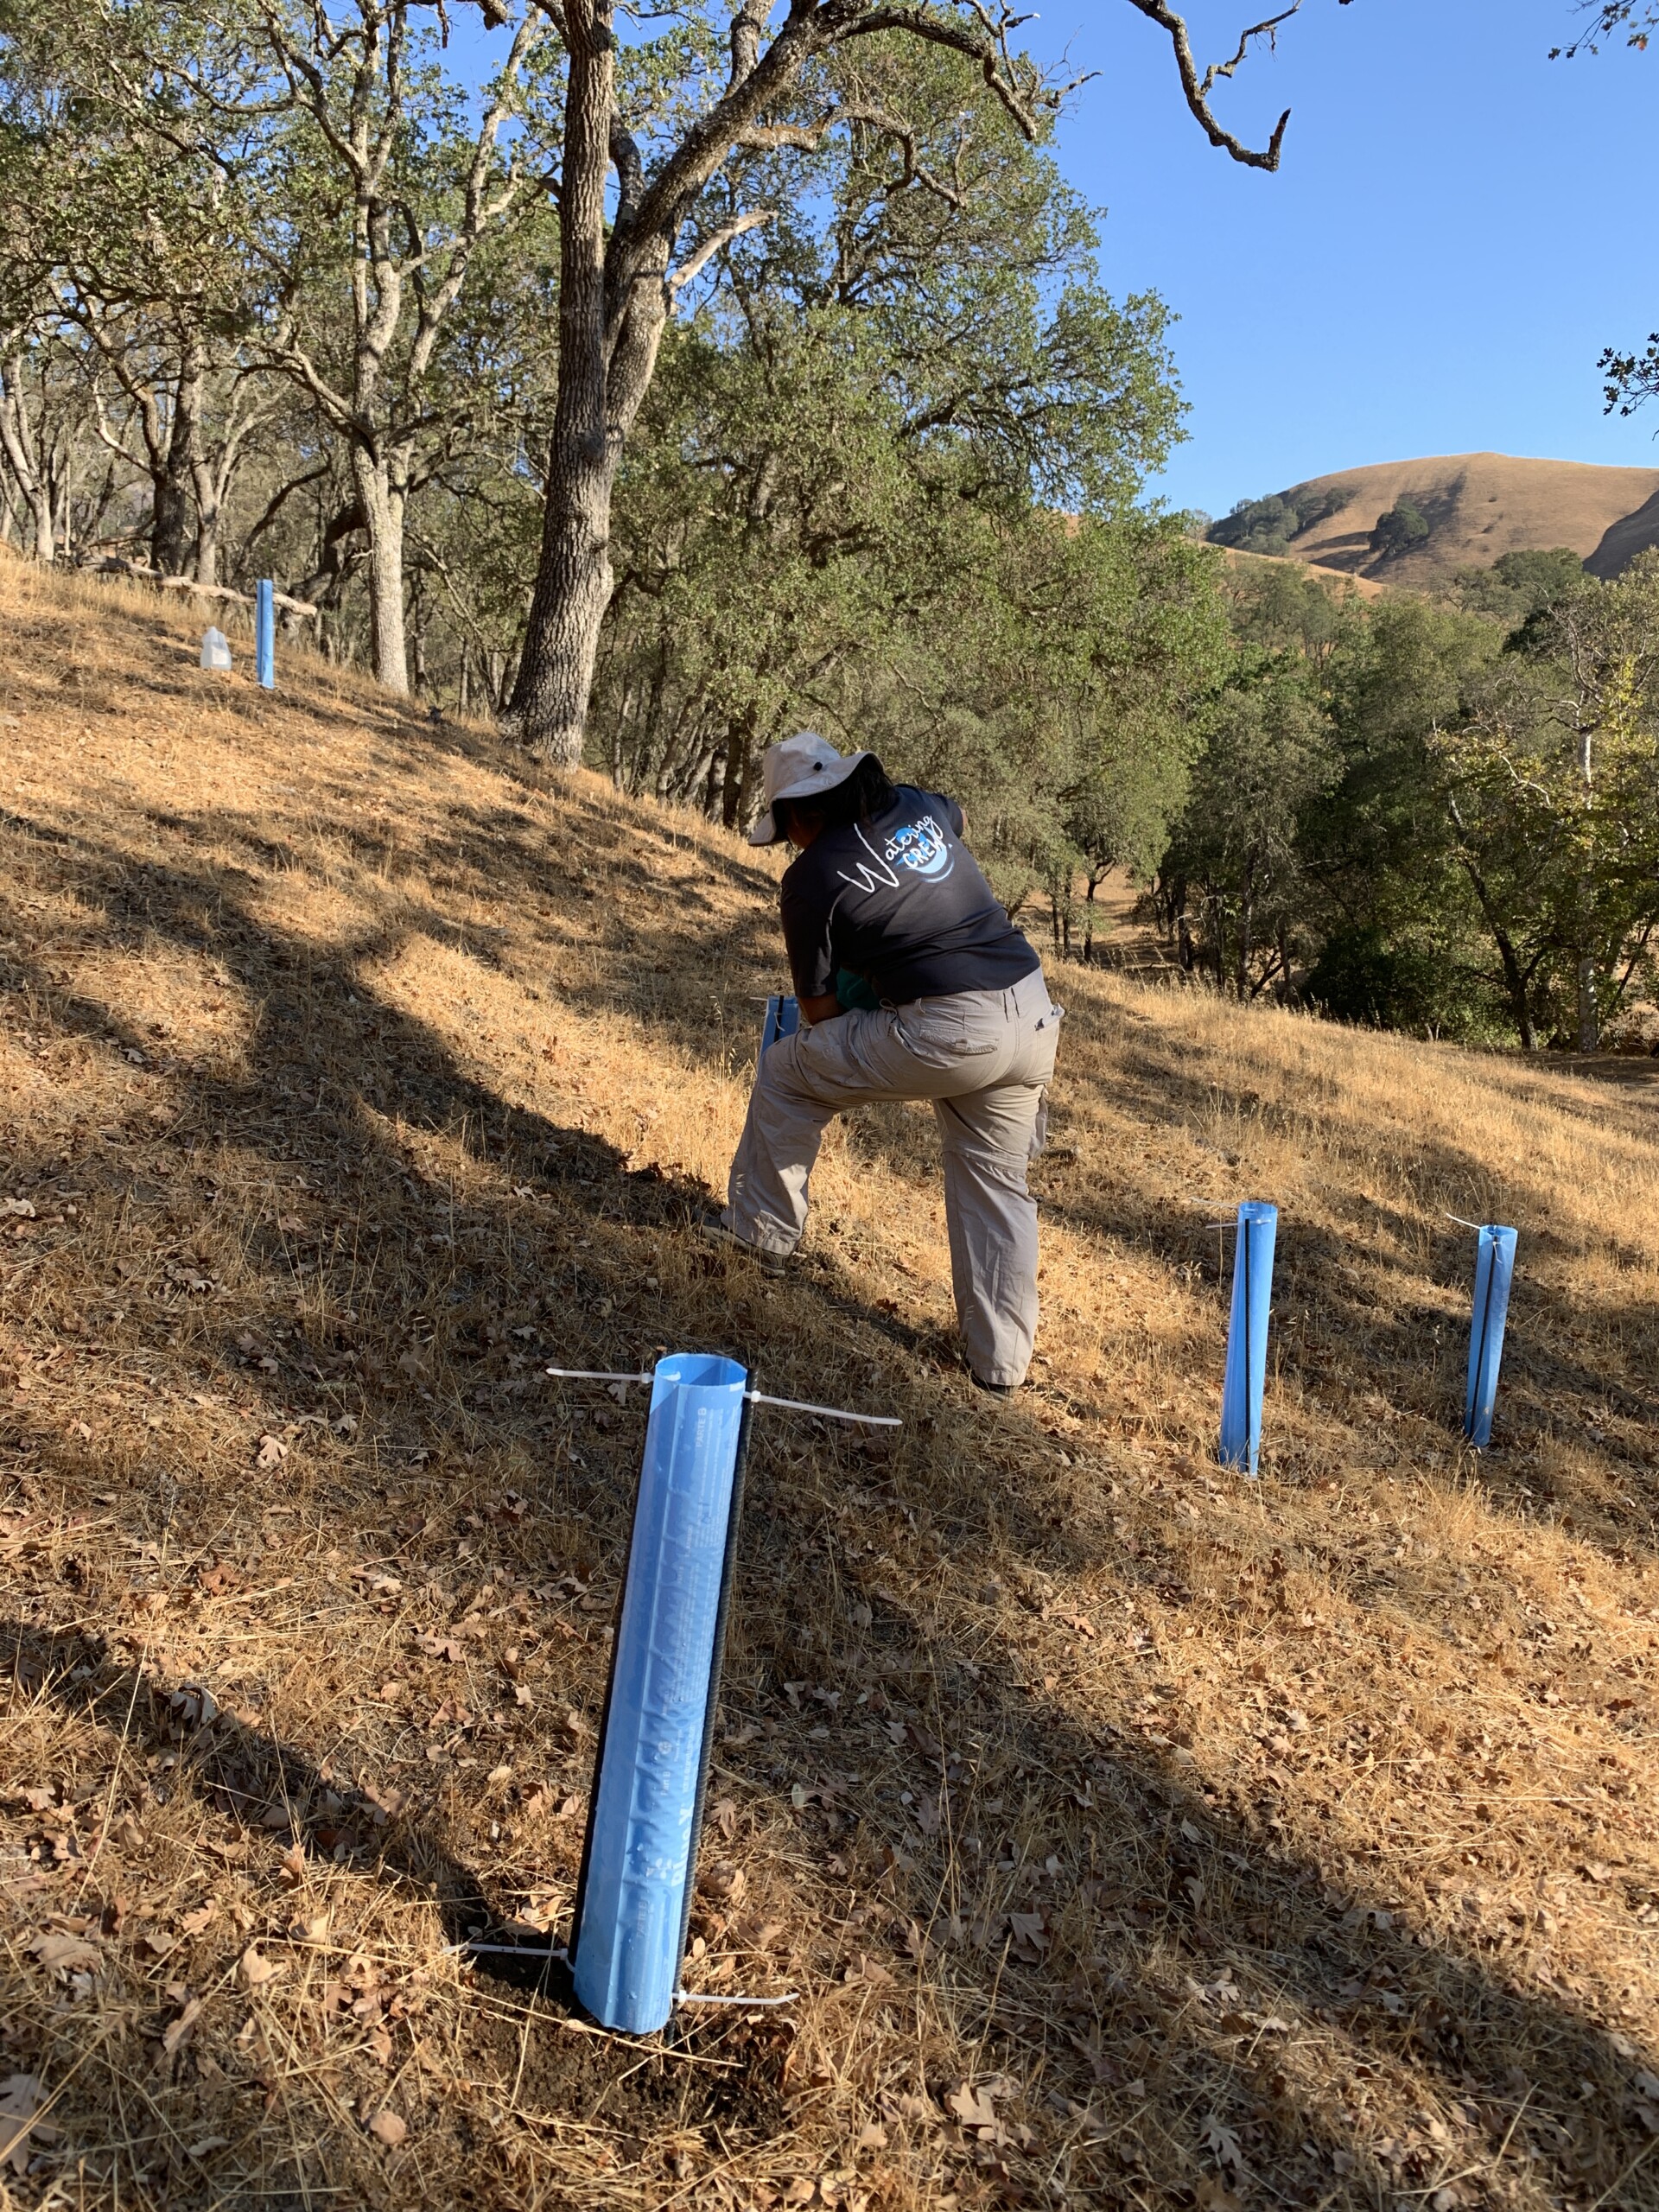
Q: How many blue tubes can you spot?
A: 5